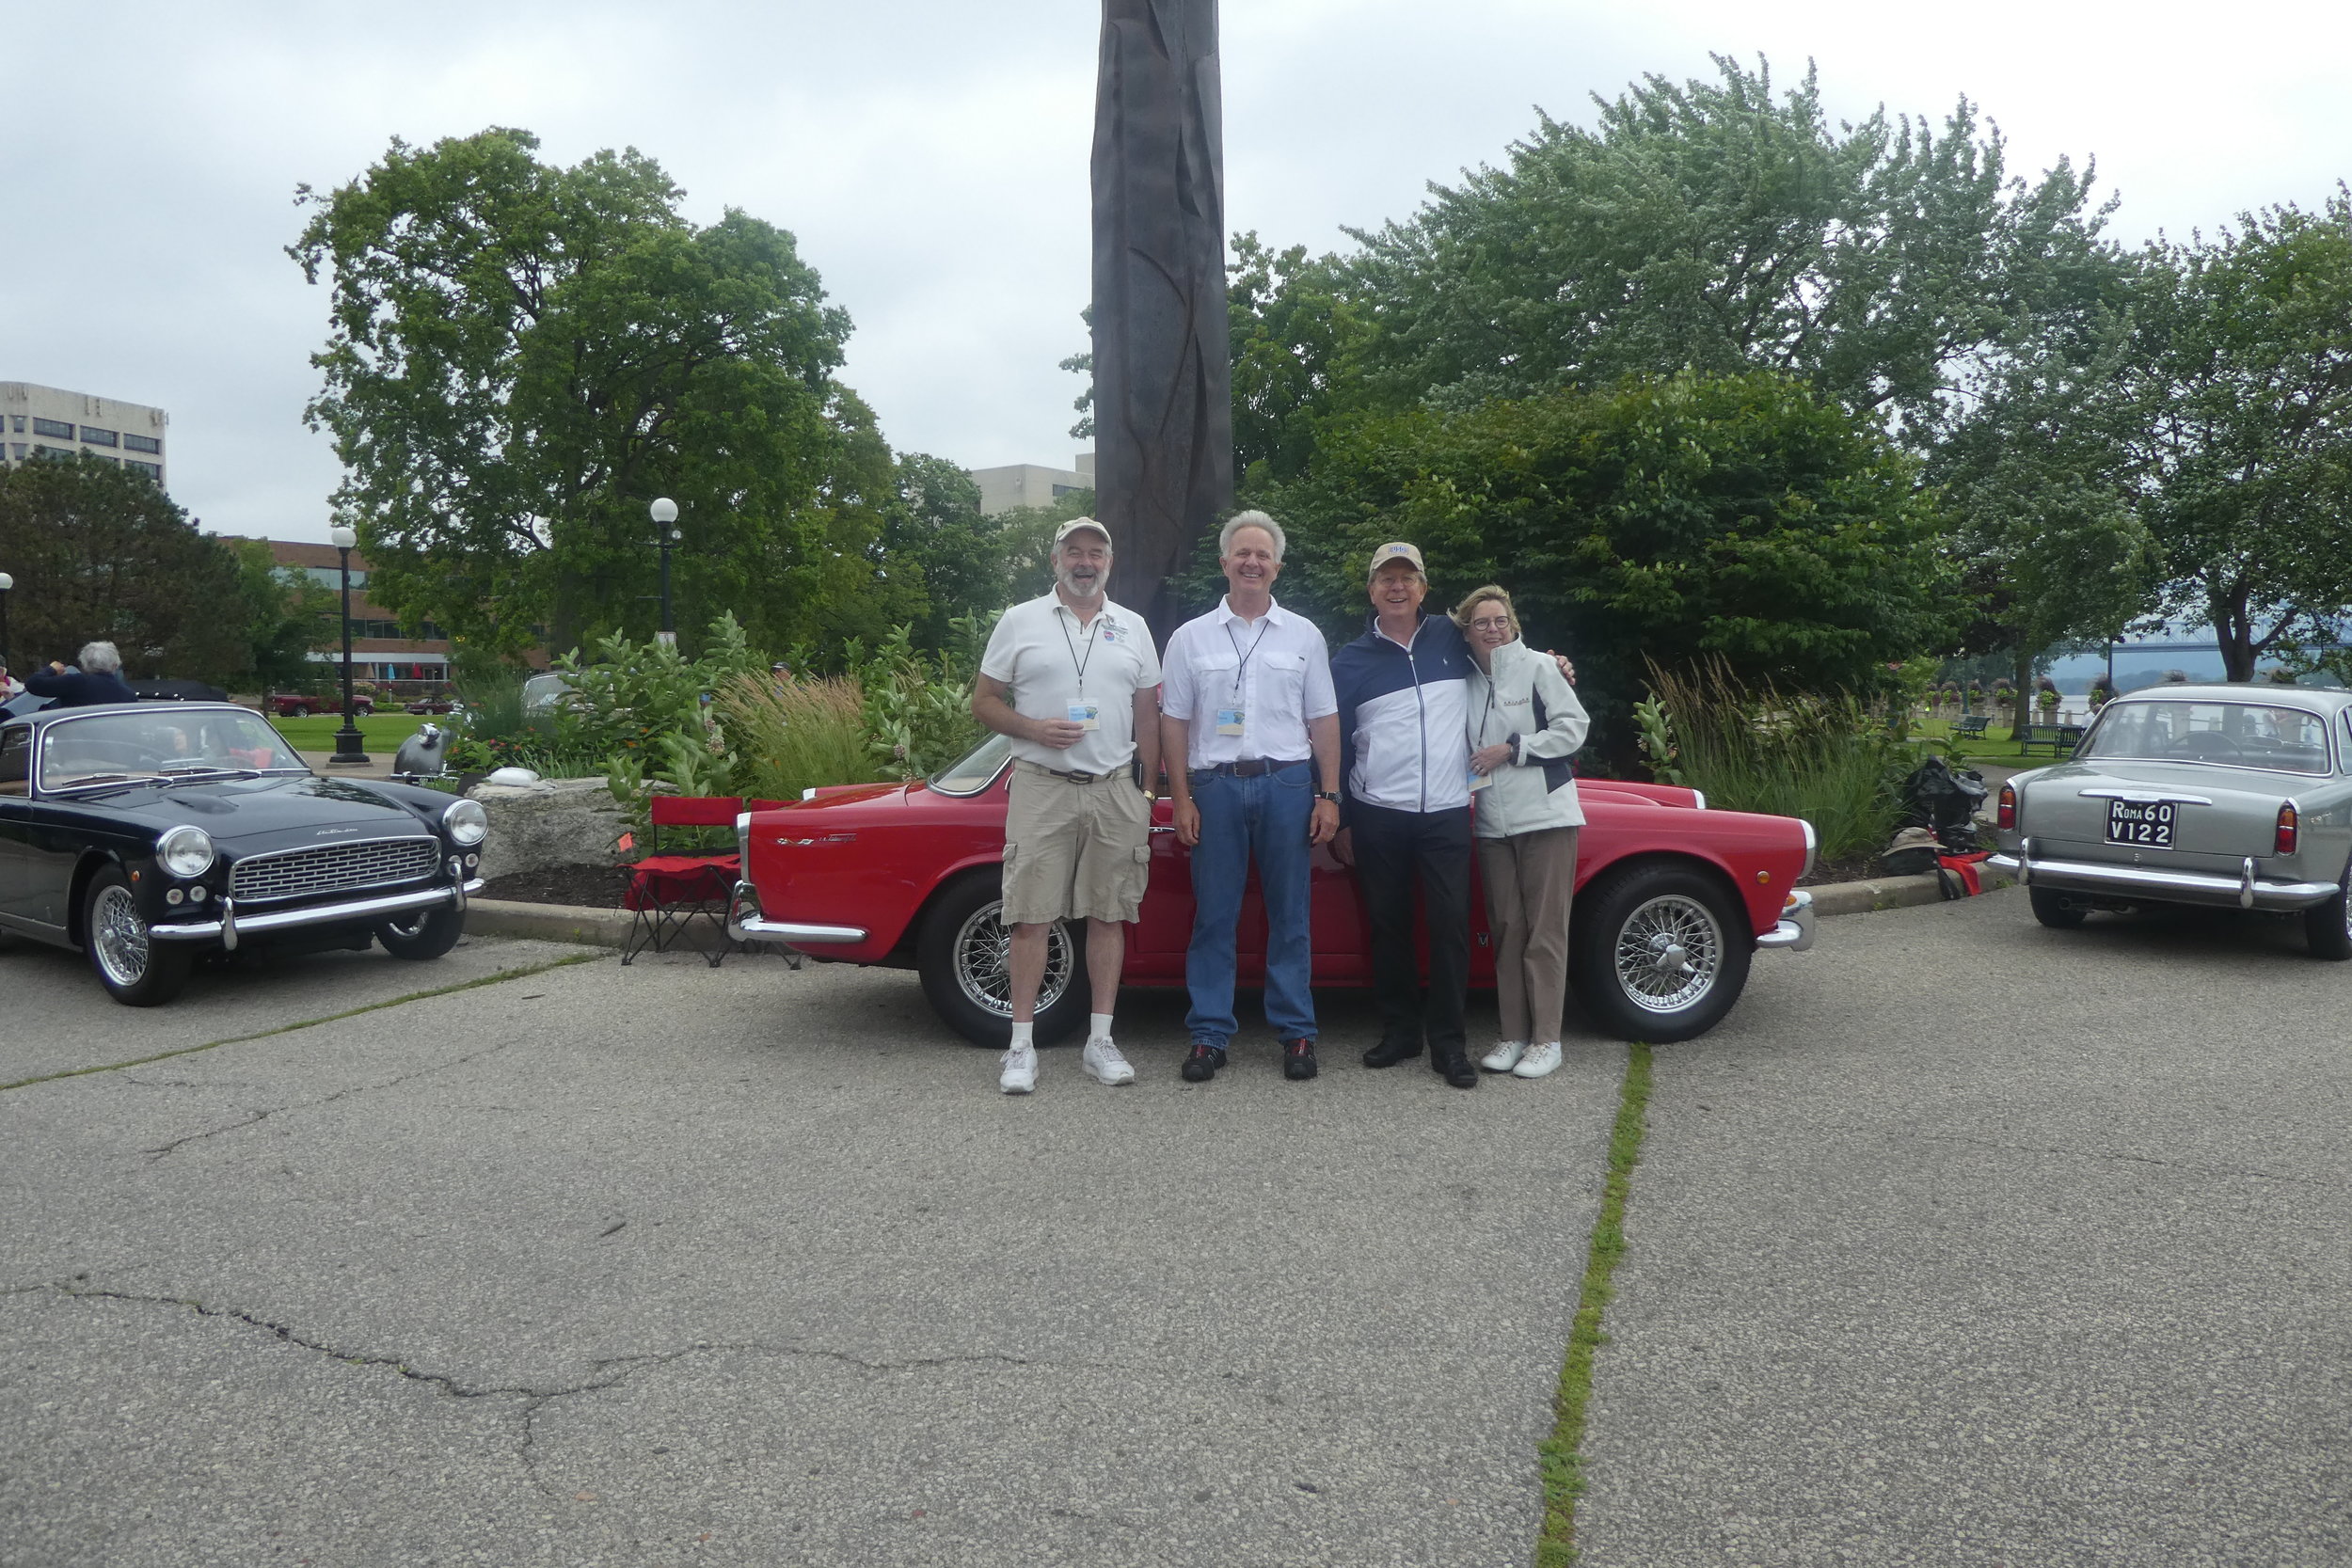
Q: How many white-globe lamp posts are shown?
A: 3